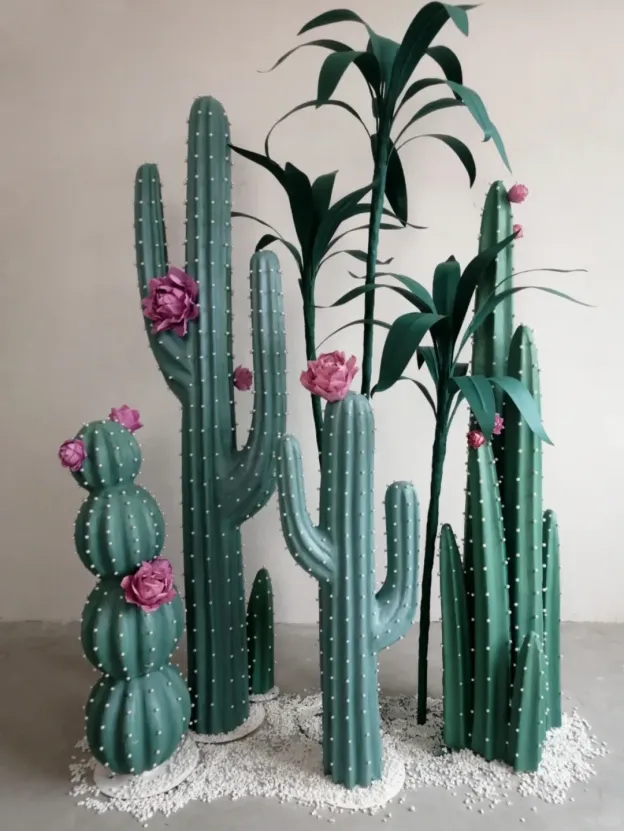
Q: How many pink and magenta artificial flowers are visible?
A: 10